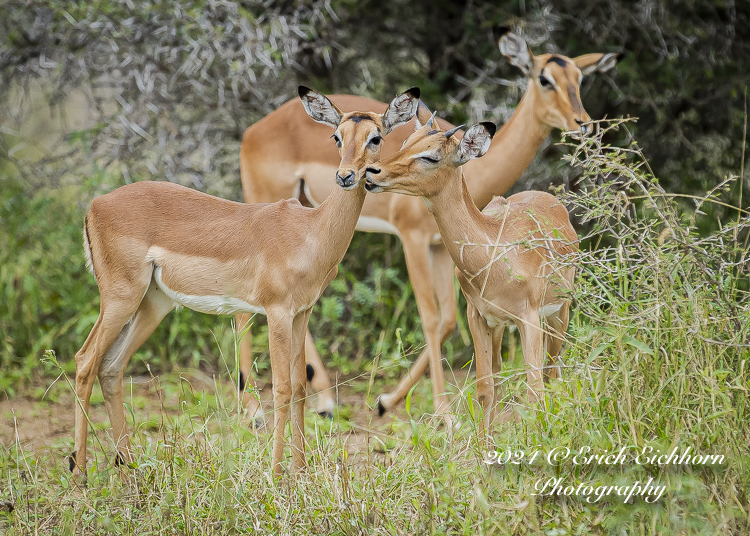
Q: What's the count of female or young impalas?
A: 3